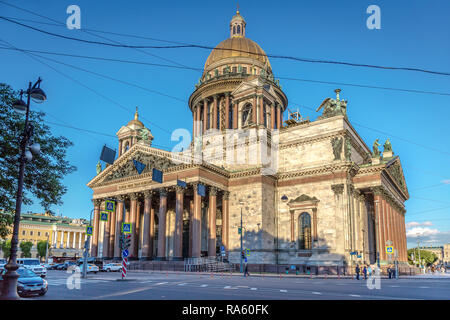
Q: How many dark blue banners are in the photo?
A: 5